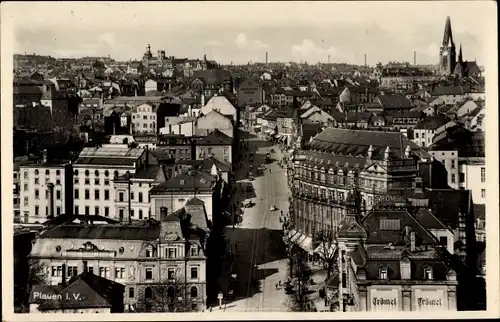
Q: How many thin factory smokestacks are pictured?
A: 4